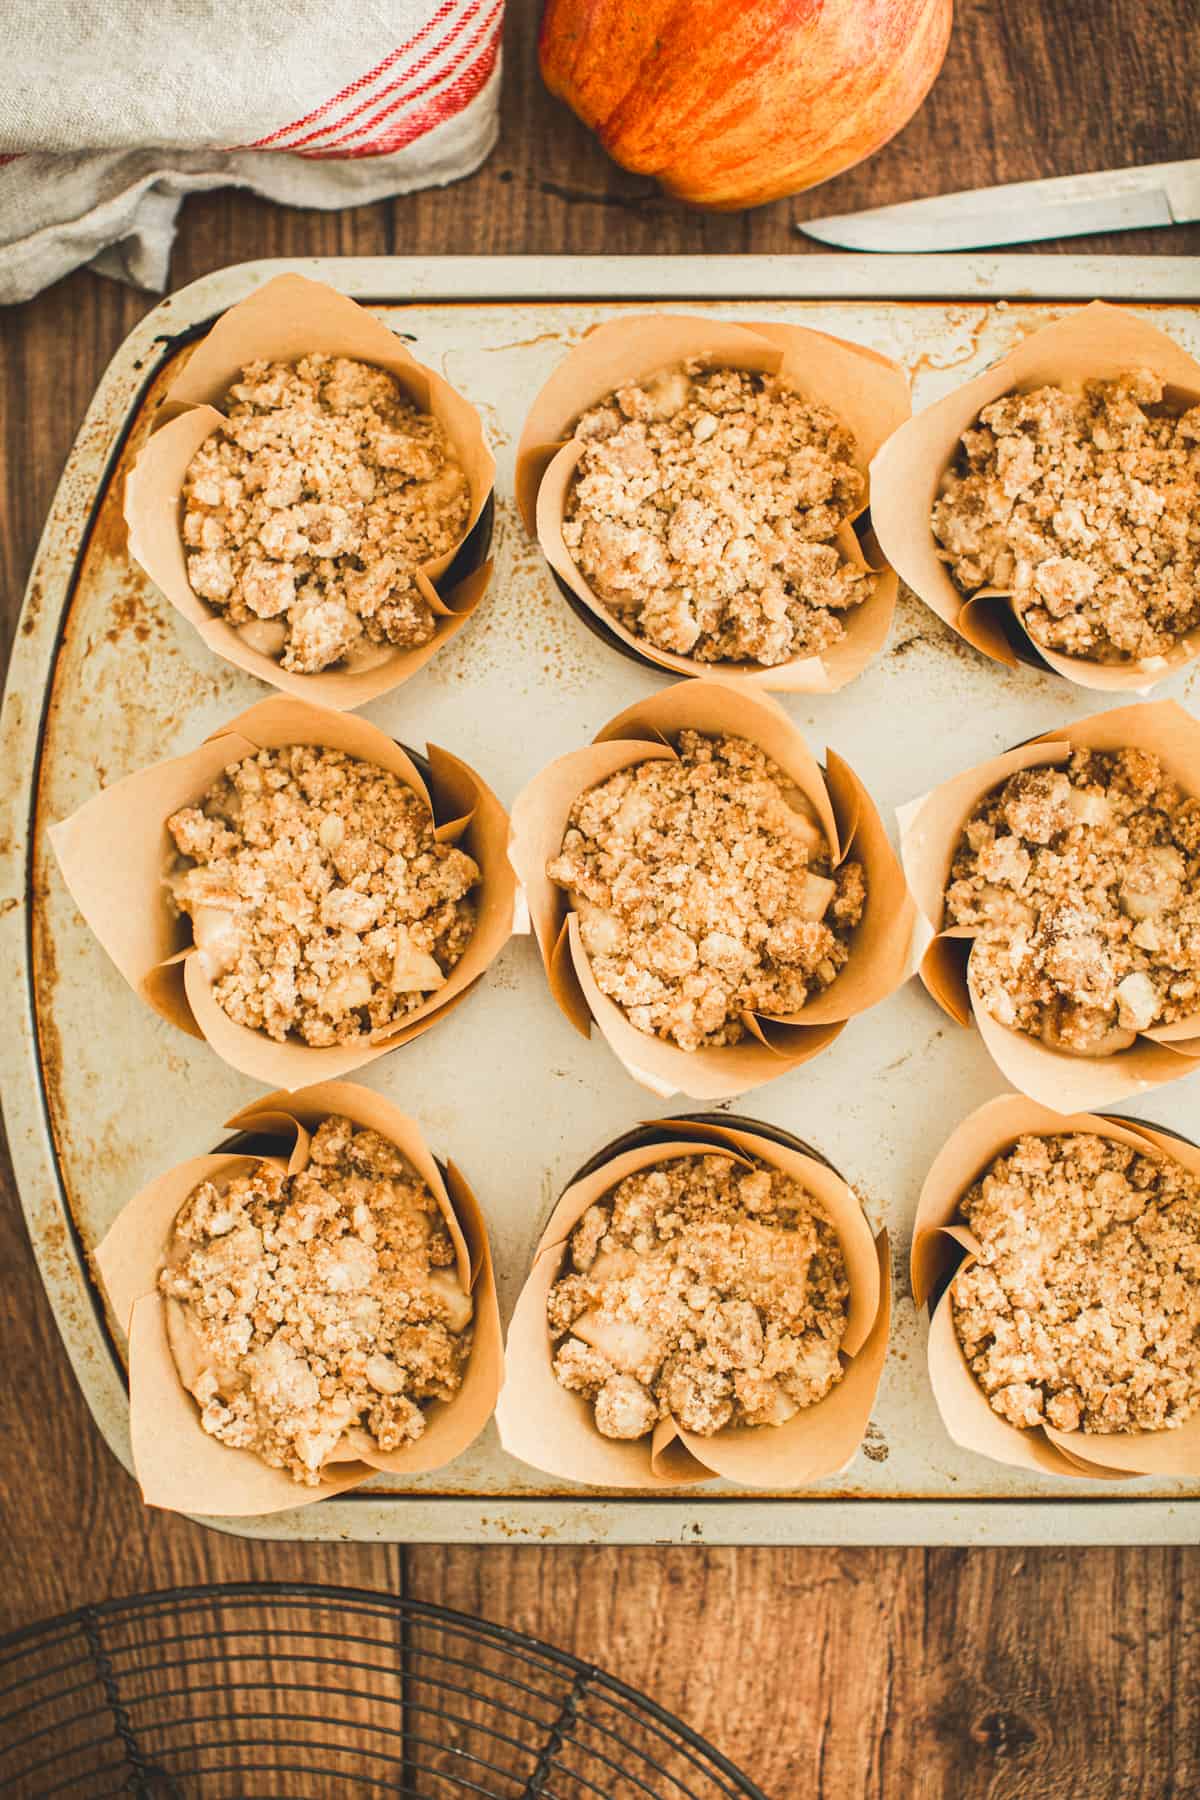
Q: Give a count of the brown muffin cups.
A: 9